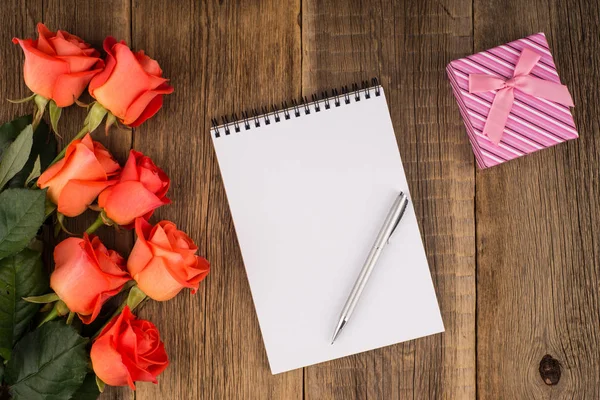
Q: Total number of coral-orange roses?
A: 7